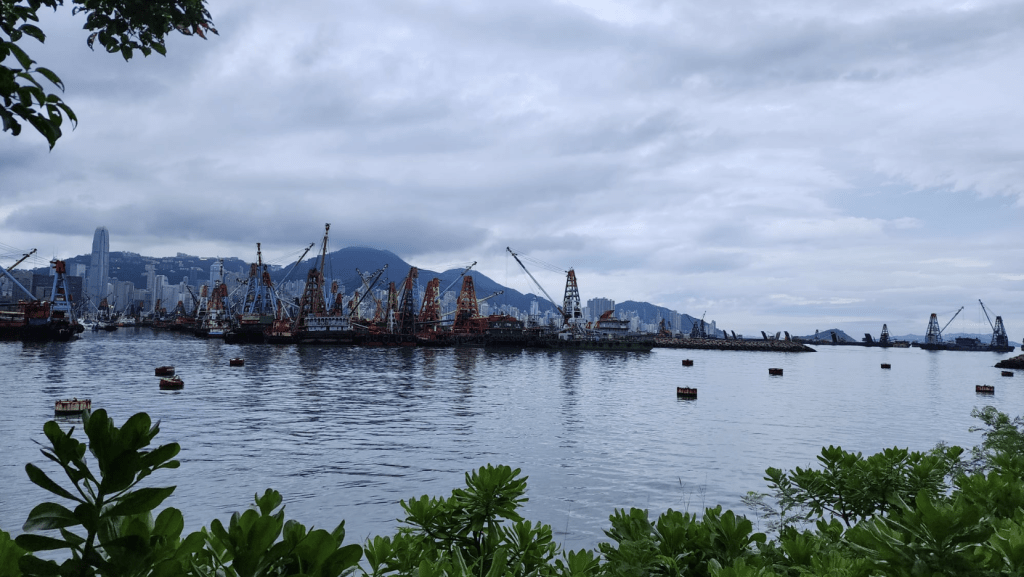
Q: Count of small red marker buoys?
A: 10